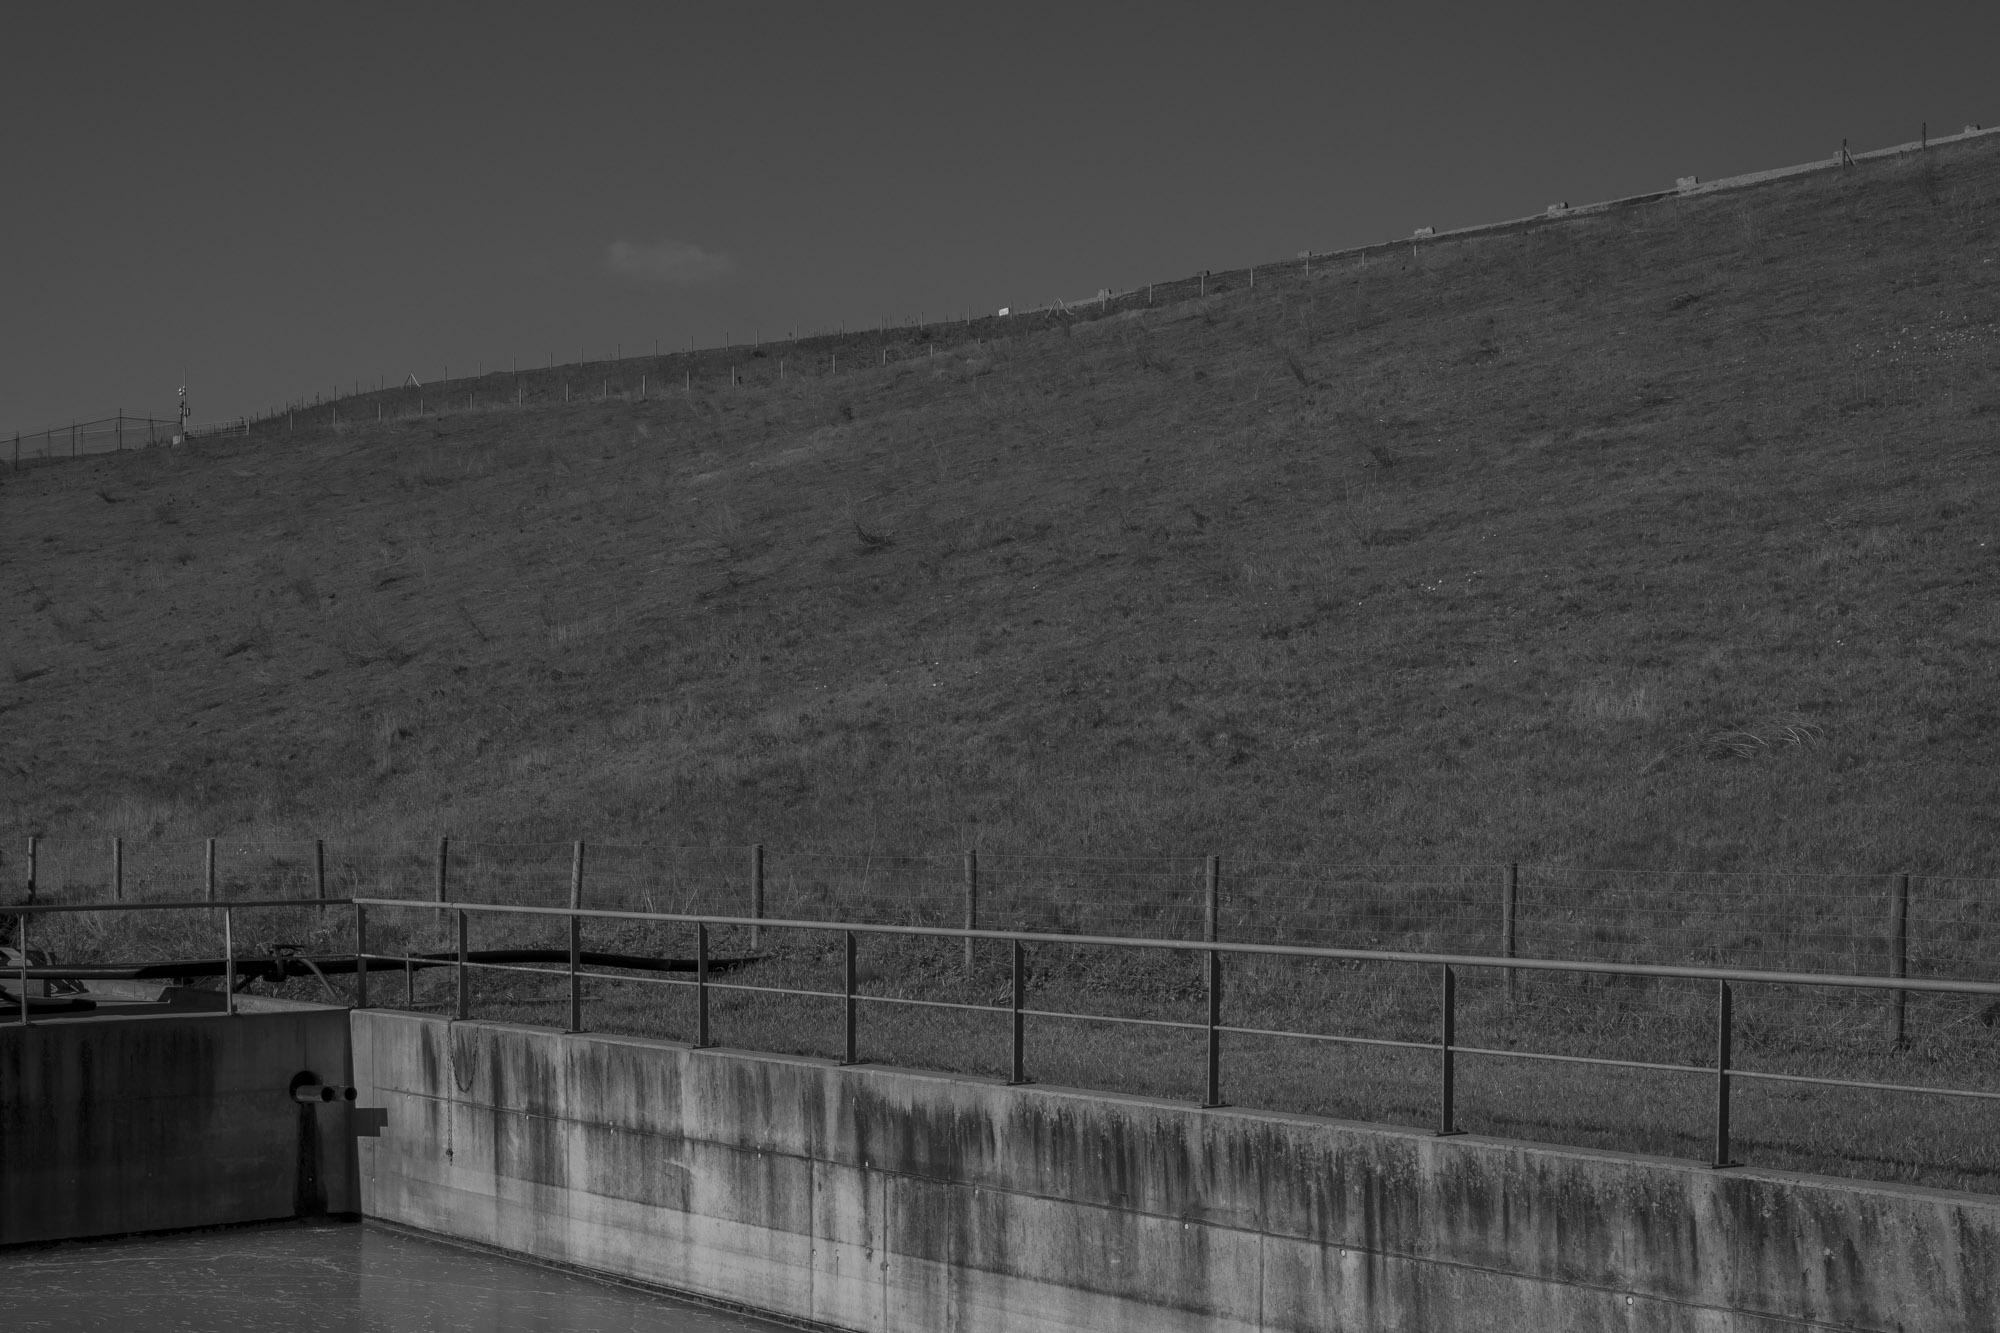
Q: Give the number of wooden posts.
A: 11